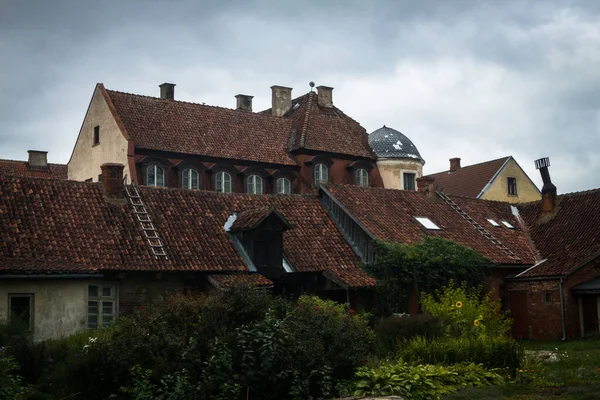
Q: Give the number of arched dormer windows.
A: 7